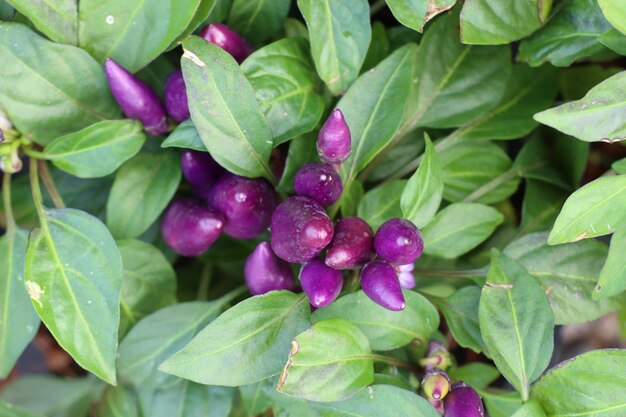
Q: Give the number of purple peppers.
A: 15